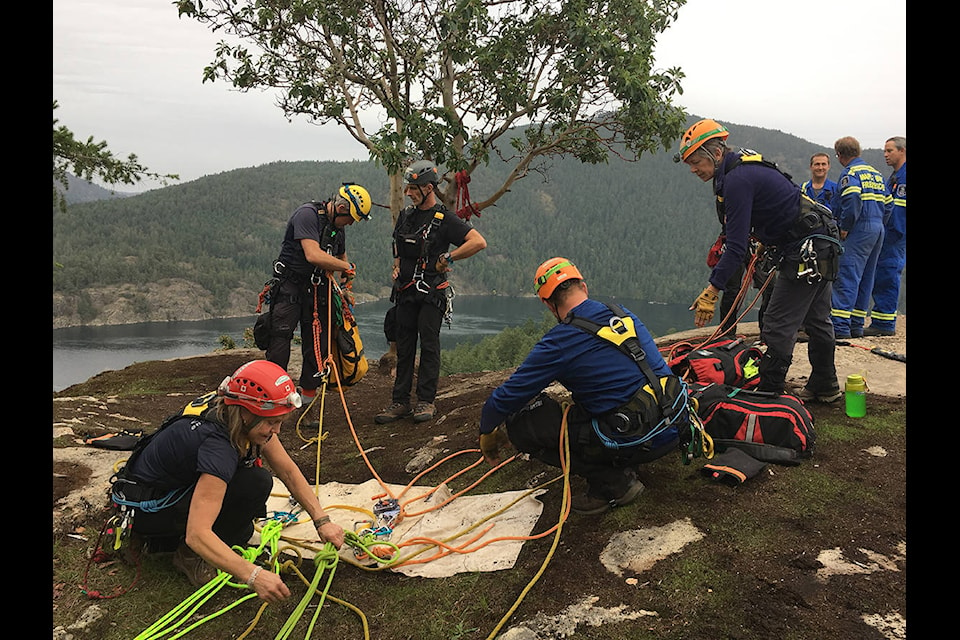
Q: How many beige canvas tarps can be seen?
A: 1